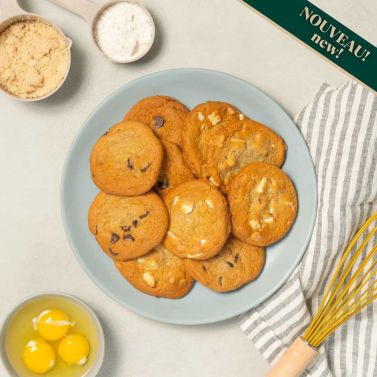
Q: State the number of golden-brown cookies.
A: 10